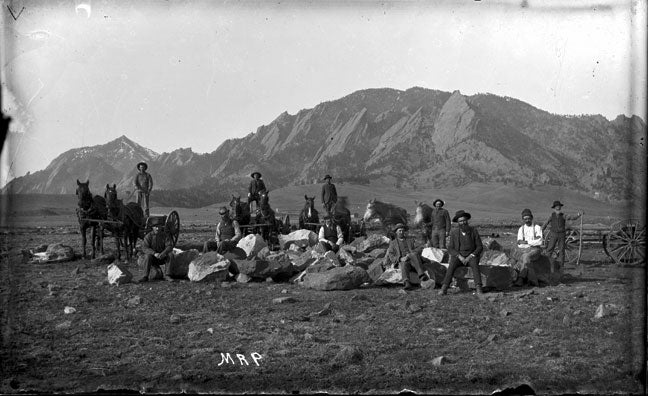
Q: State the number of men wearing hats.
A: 11